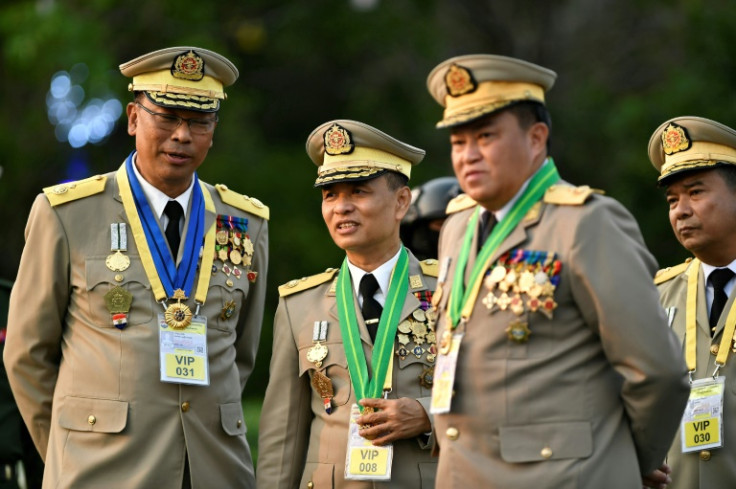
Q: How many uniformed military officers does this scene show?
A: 4